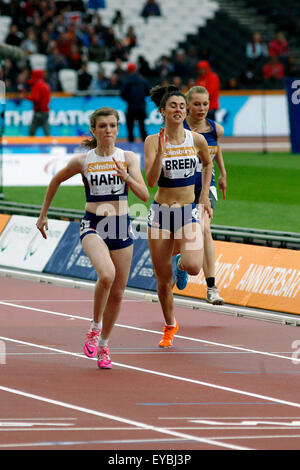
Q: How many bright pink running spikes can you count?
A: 2